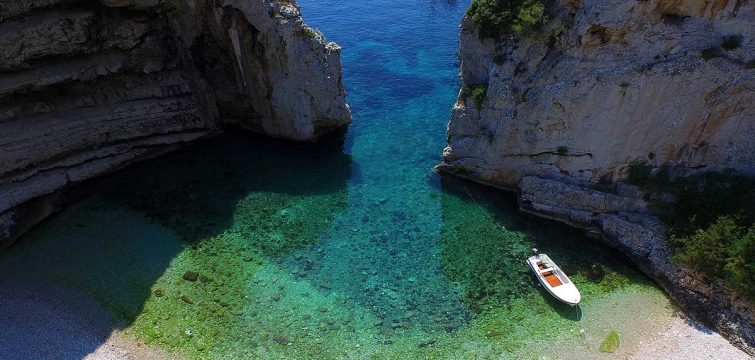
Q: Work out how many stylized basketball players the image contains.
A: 0